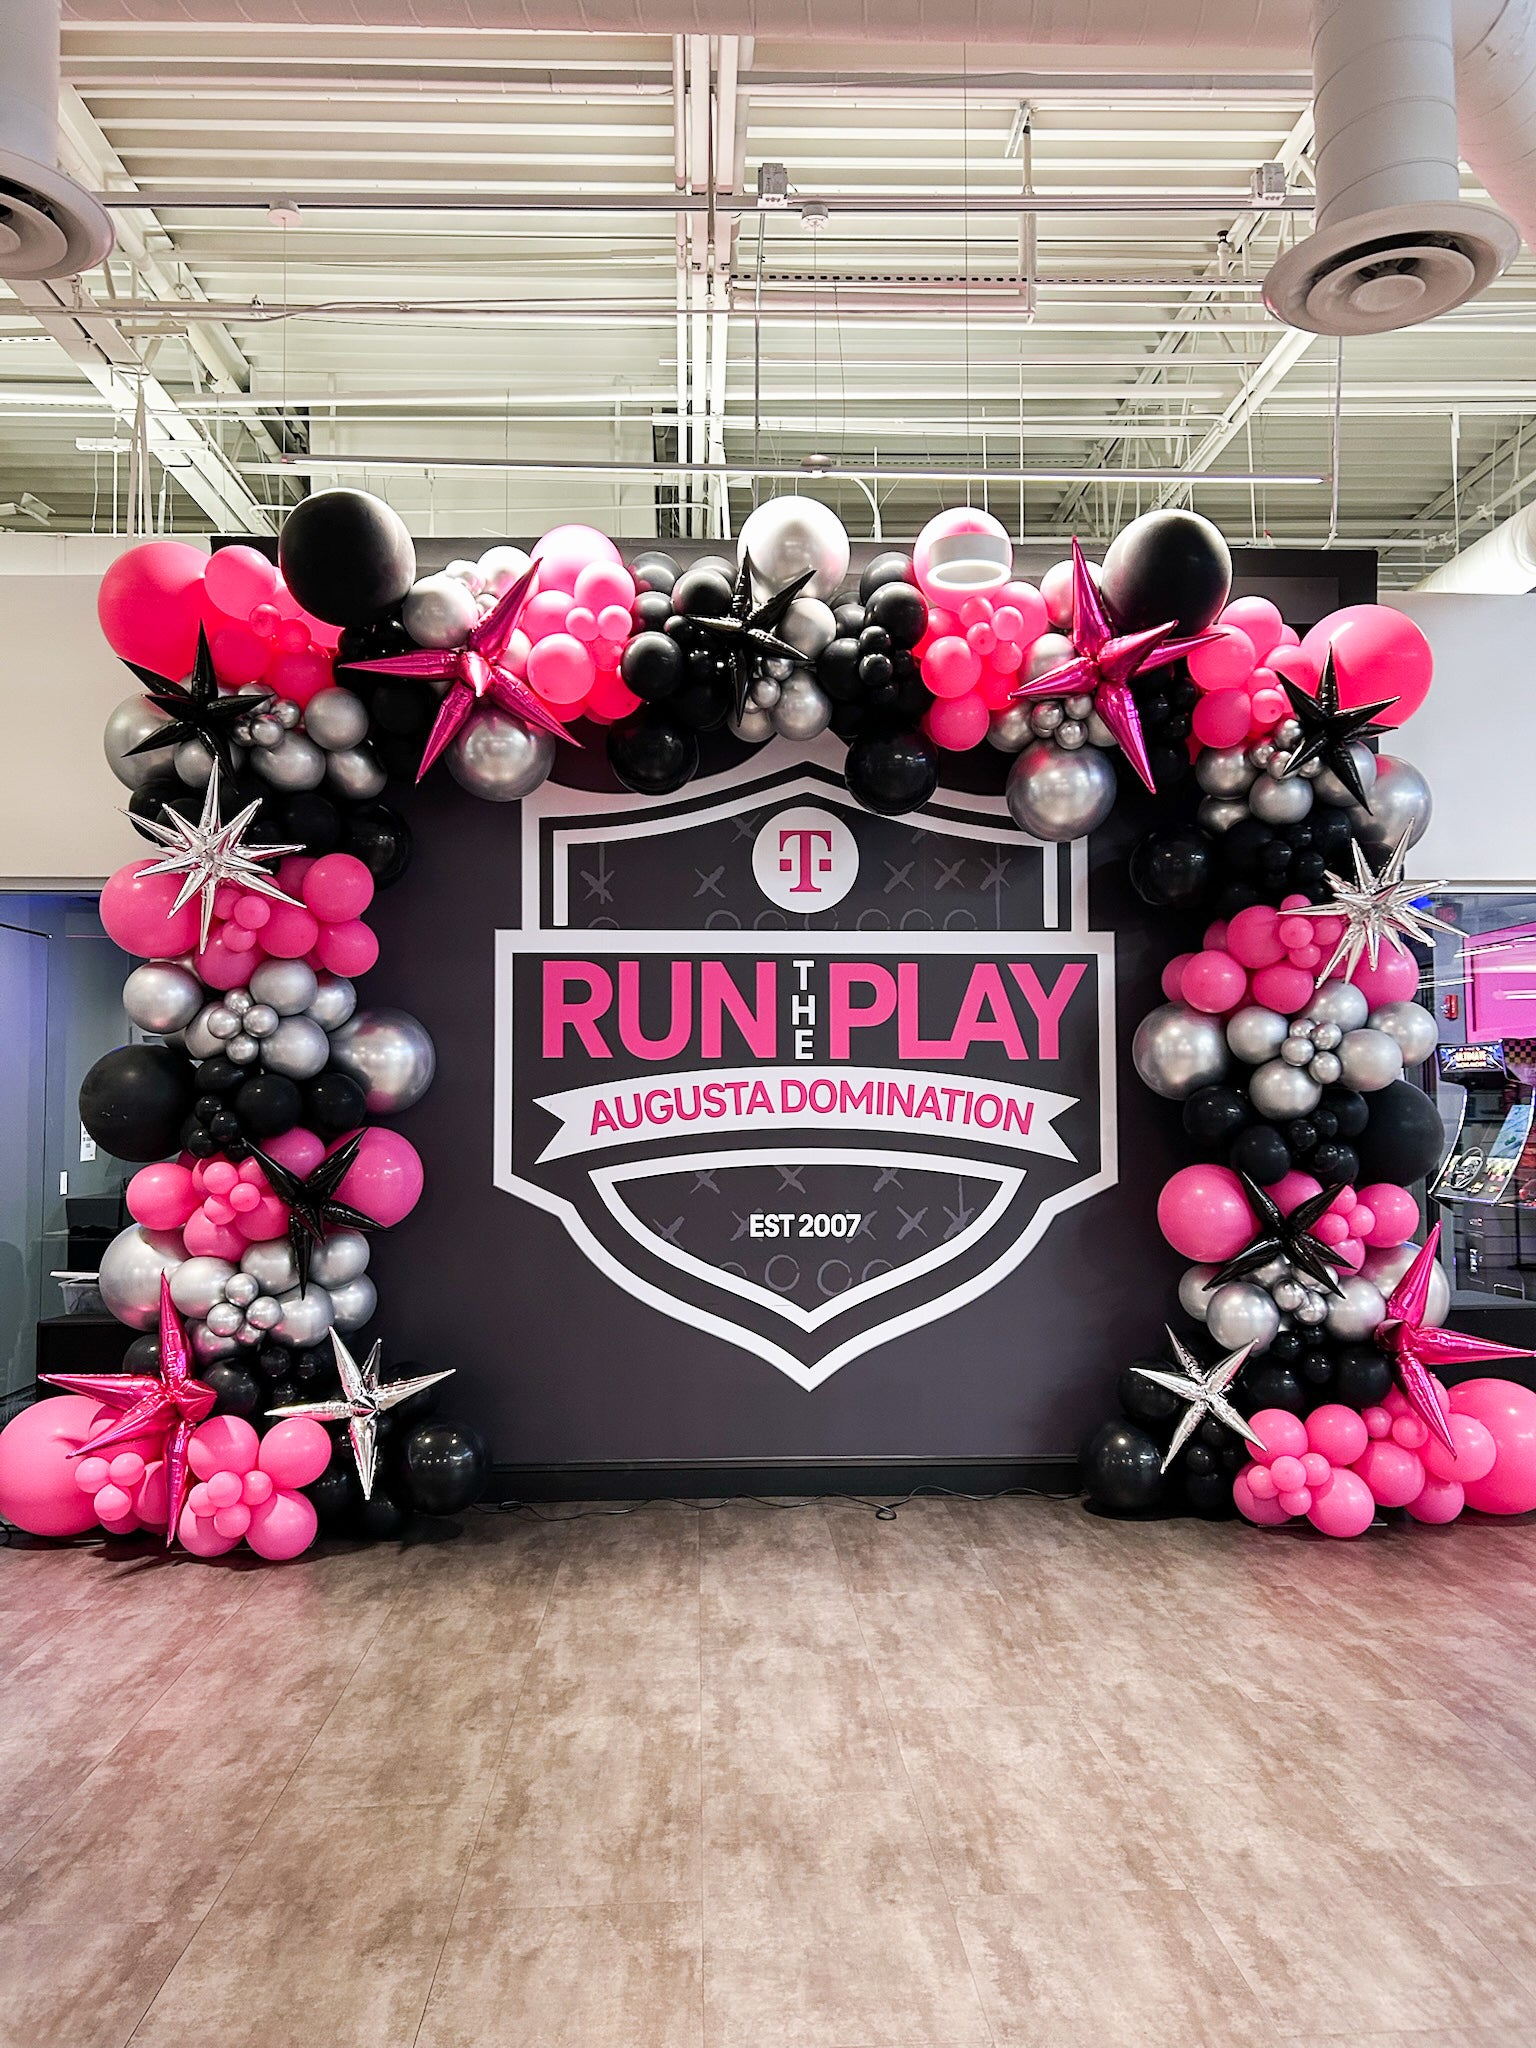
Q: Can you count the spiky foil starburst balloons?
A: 13